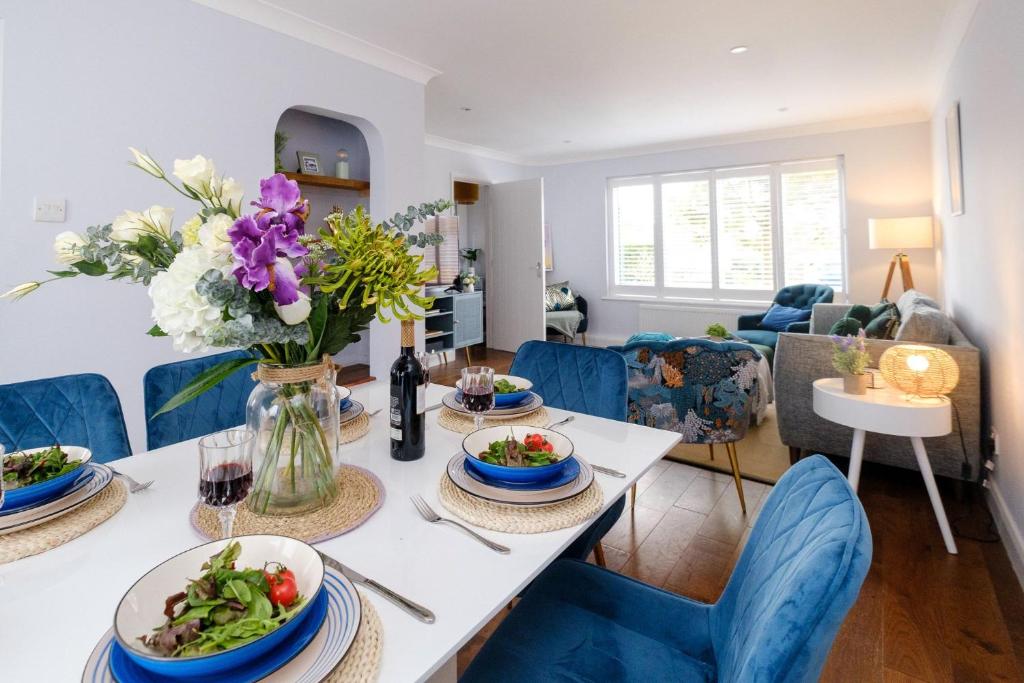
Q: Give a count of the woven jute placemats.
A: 6